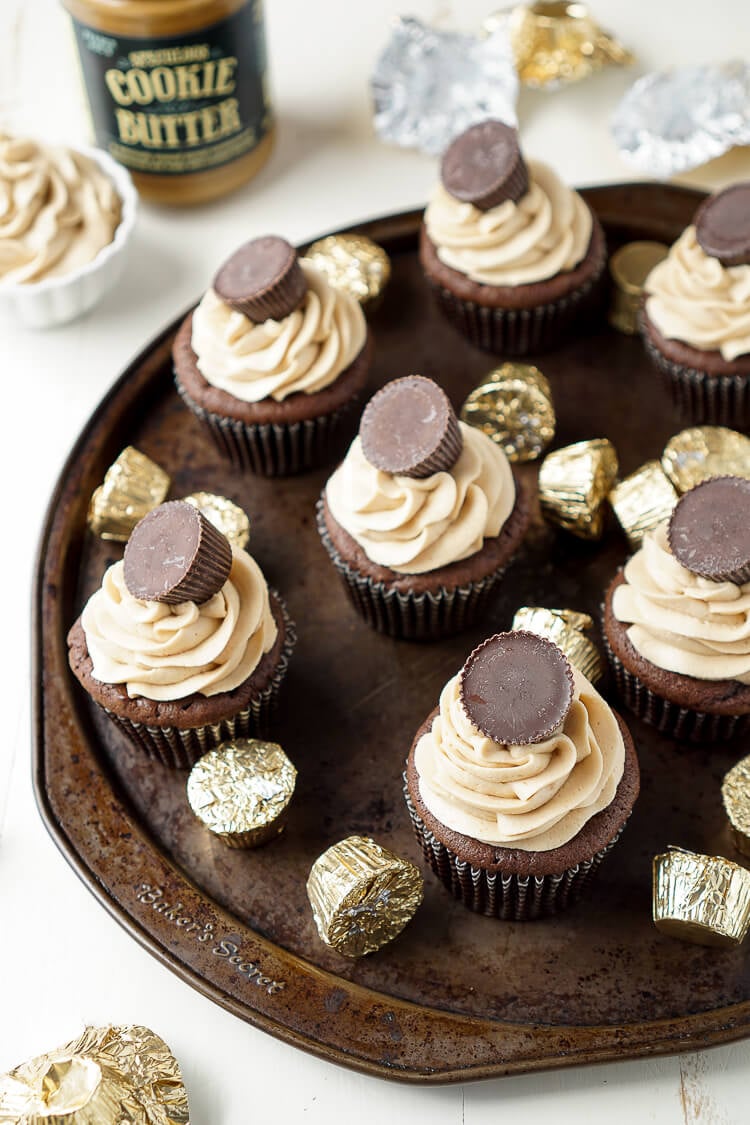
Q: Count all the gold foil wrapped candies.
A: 13